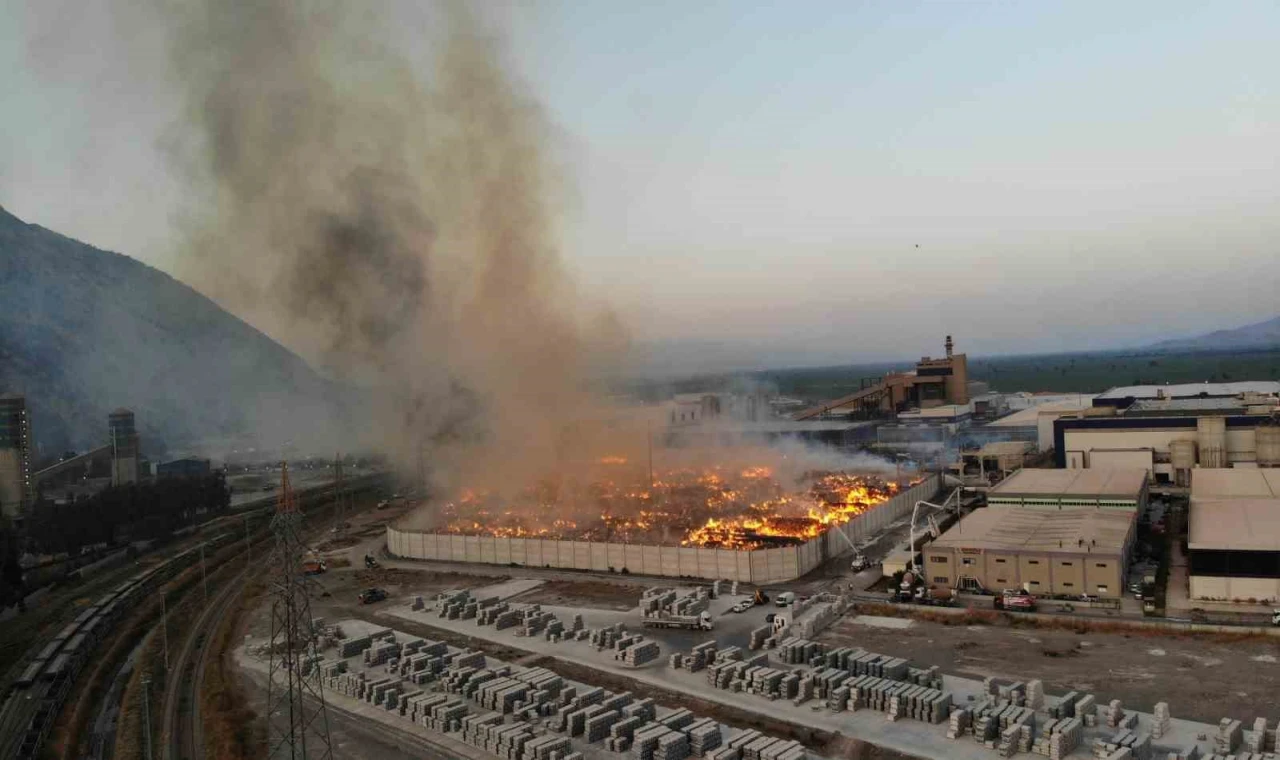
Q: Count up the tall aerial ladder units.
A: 1